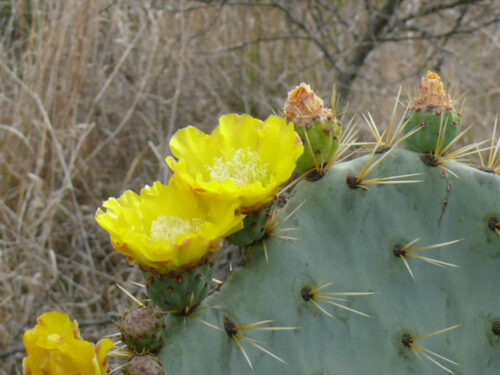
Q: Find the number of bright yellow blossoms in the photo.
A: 3